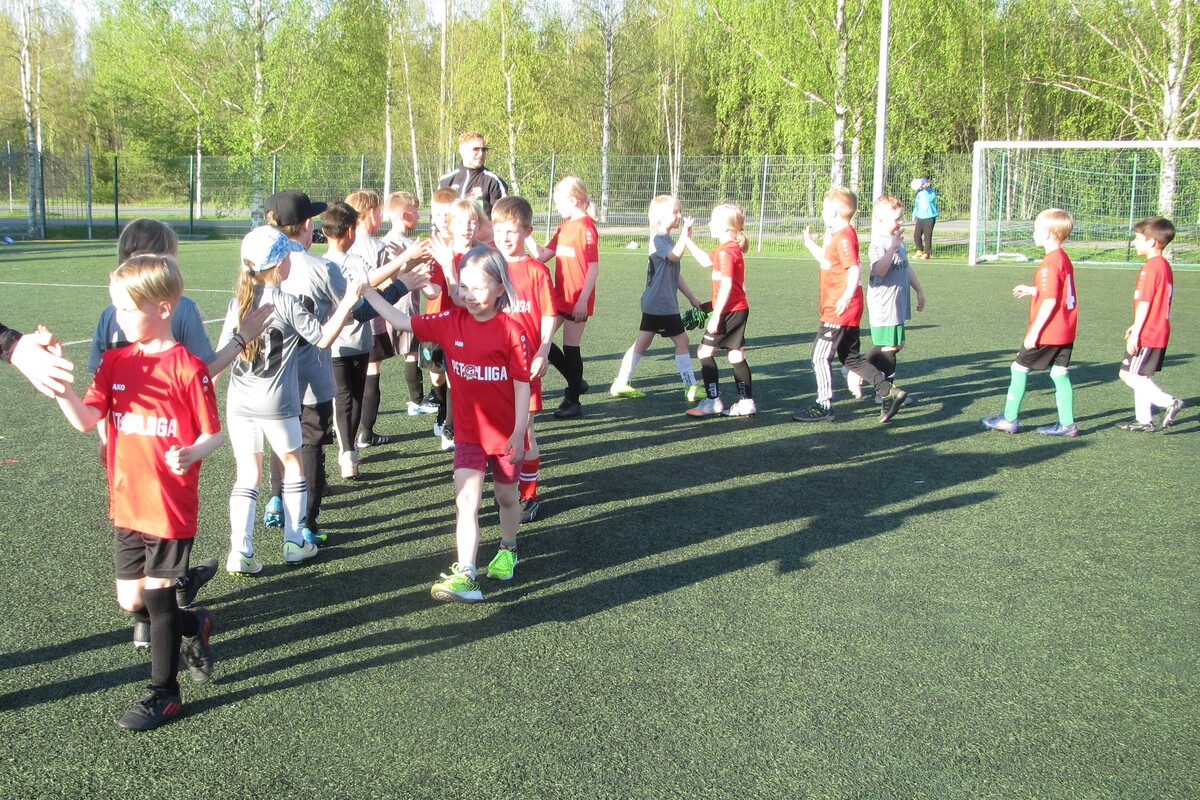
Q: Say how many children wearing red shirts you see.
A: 10